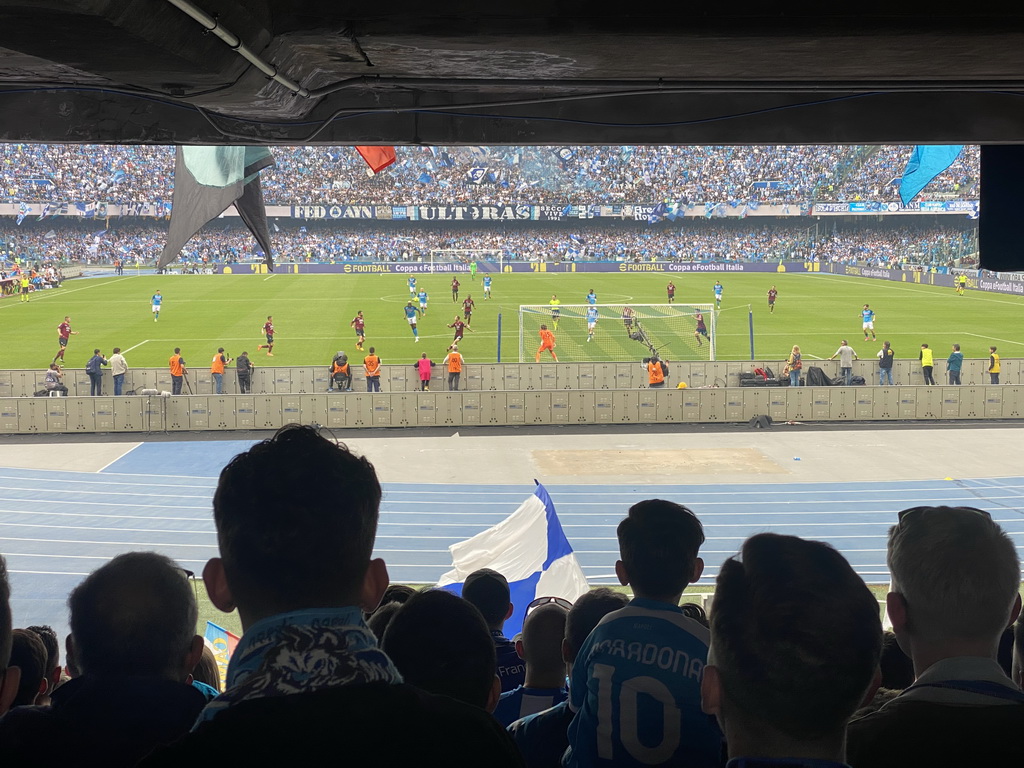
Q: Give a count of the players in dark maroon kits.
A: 10